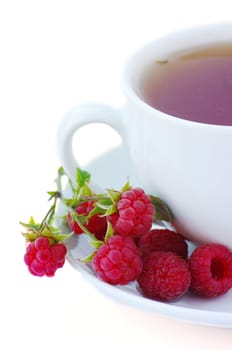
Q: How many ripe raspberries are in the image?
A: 7